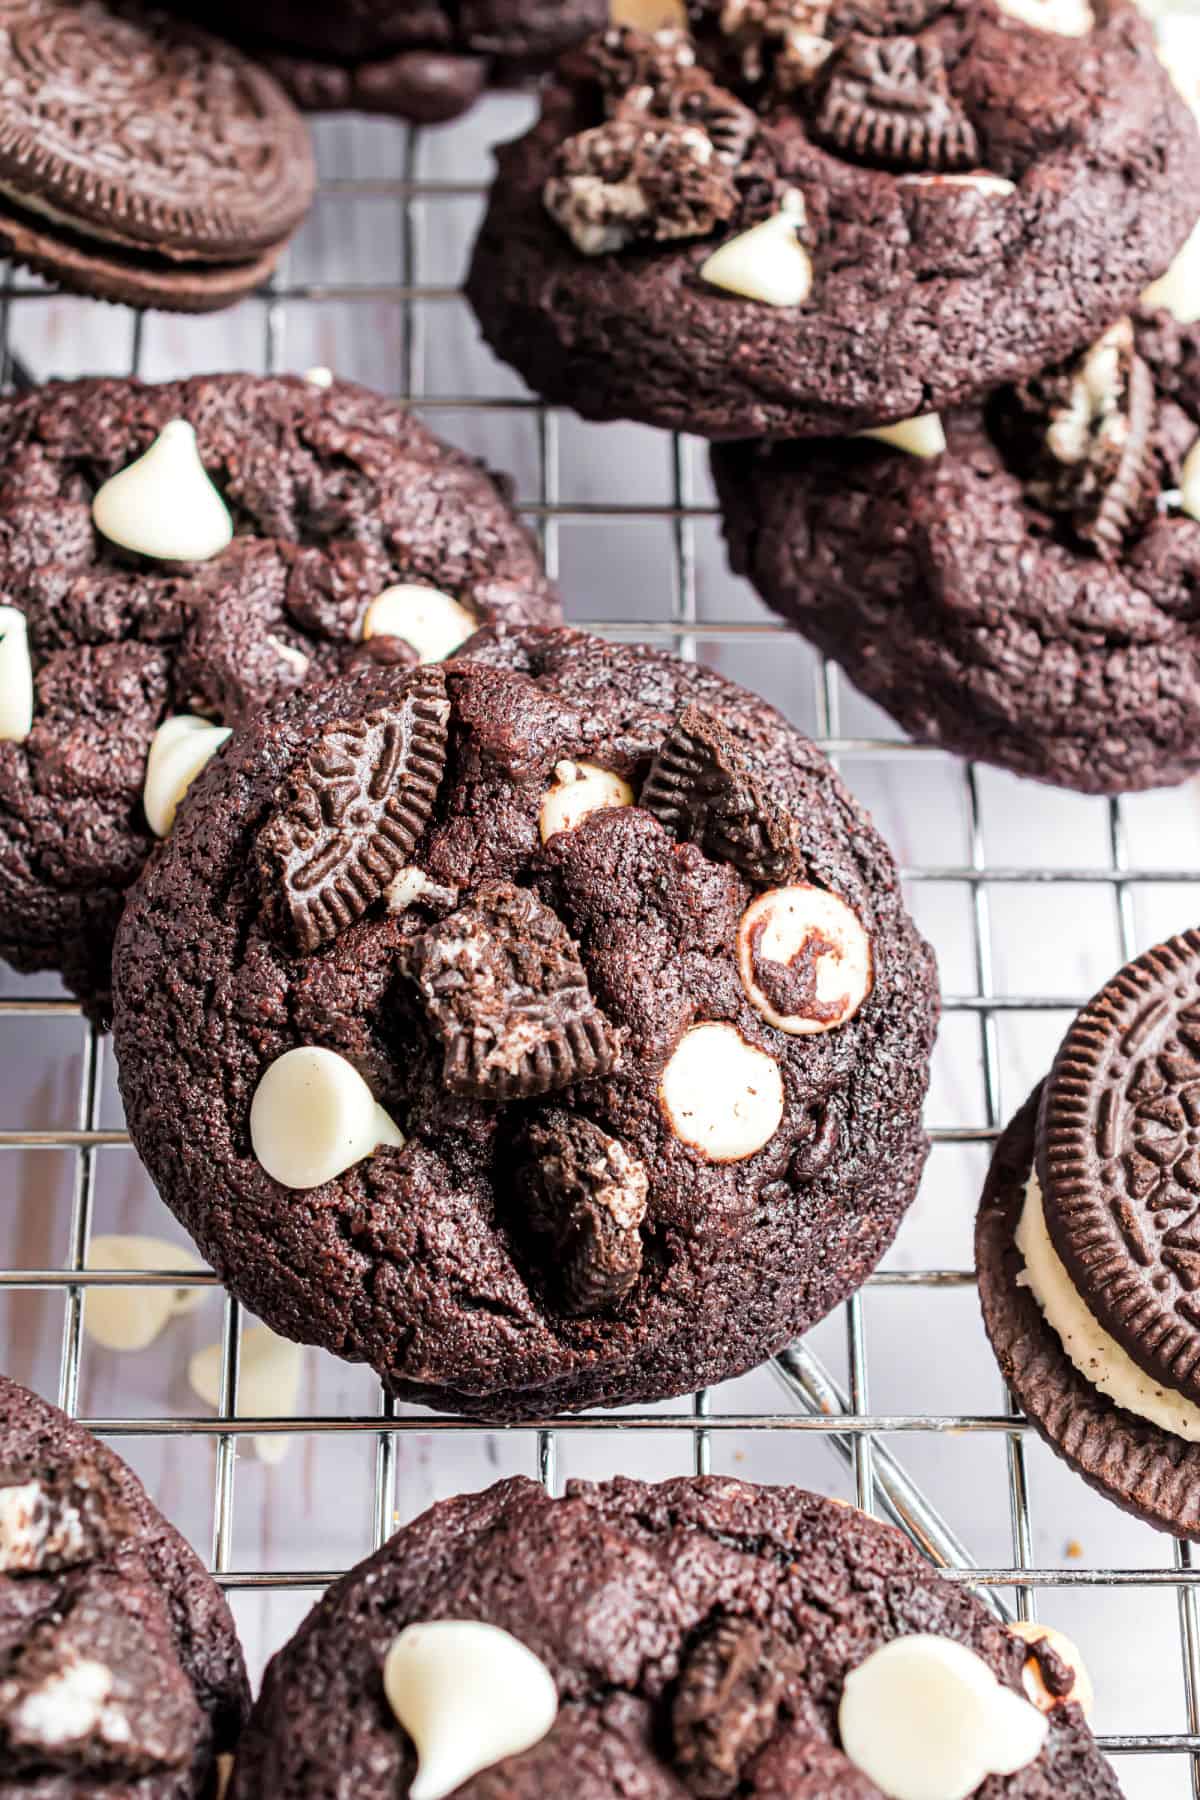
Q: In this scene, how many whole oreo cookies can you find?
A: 2